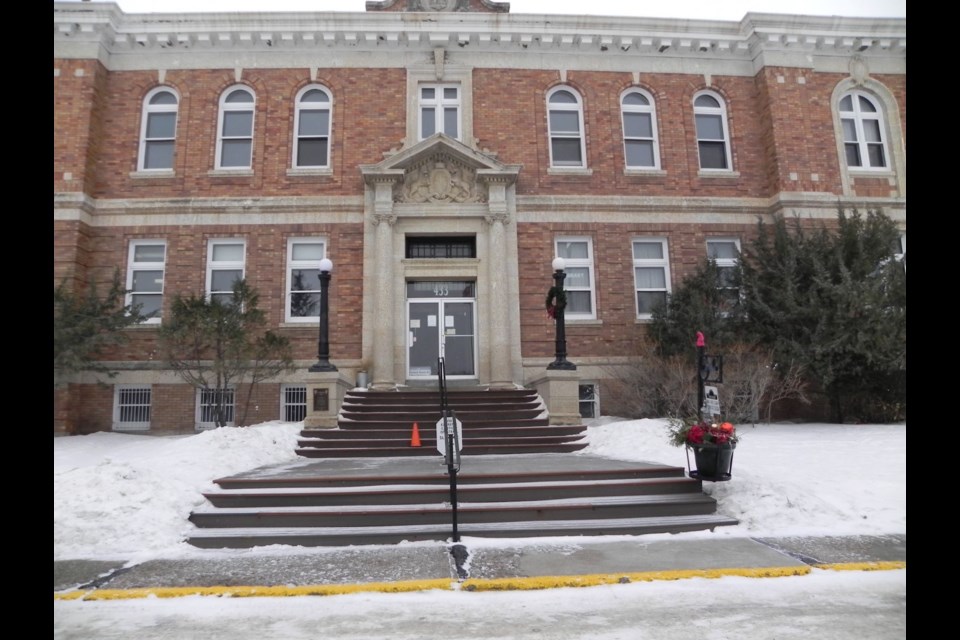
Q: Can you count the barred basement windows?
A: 3